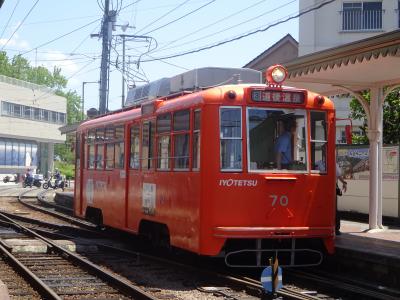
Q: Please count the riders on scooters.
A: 2